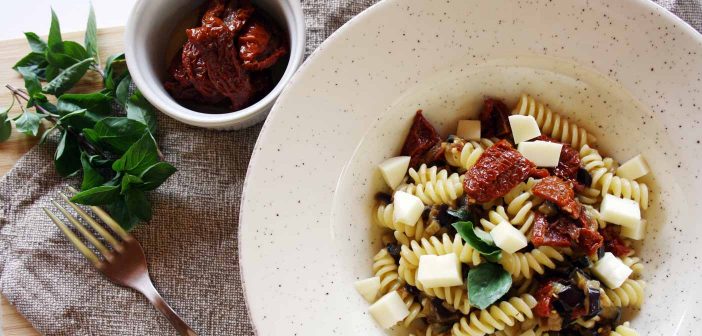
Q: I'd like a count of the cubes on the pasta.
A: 13